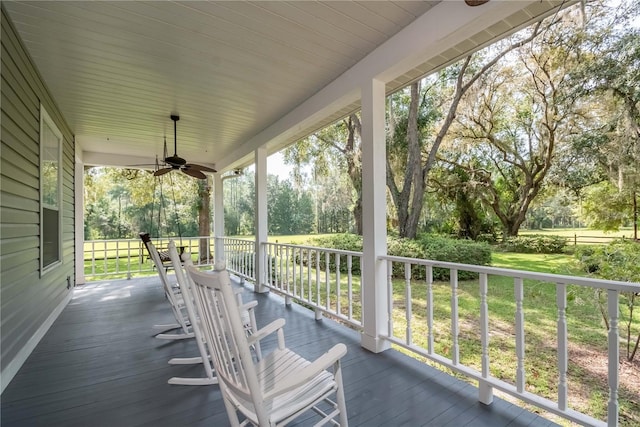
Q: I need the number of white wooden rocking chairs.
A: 3